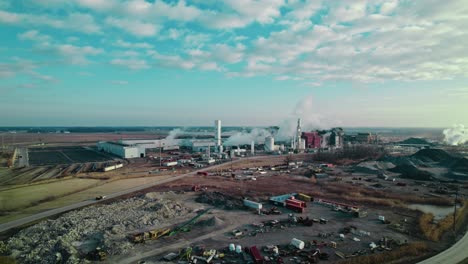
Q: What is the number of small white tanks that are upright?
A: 2